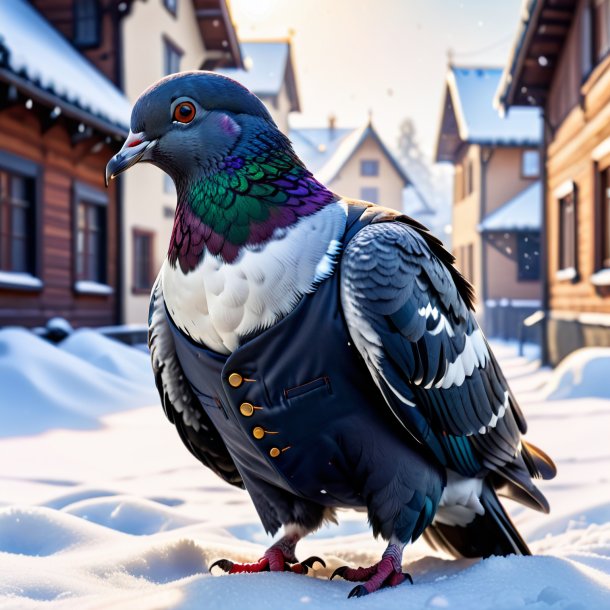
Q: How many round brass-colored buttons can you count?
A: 4